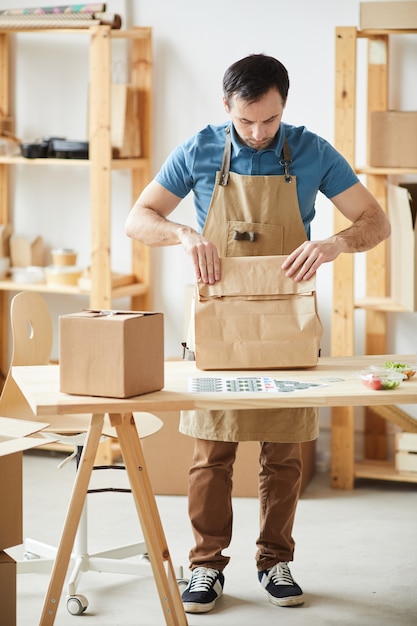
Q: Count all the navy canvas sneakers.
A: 2